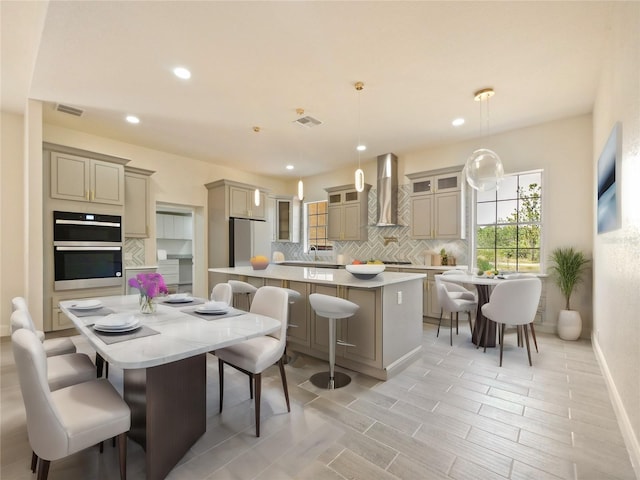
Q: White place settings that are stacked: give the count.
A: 4